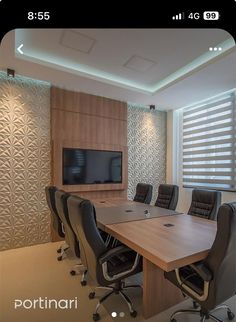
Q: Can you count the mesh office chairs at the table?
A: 0